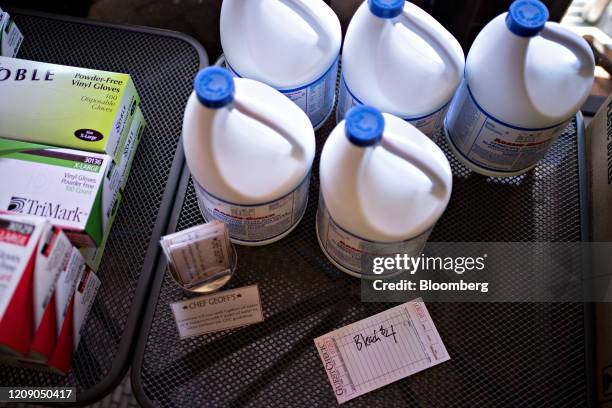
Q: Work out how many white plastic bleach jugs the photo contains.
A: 5